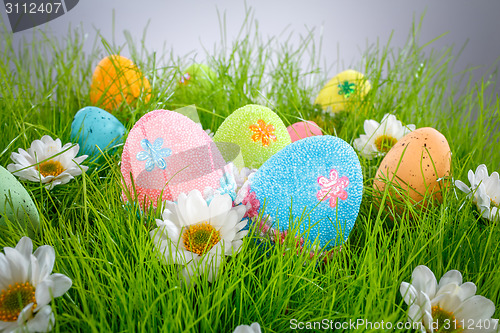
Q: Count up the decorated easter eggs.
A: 10